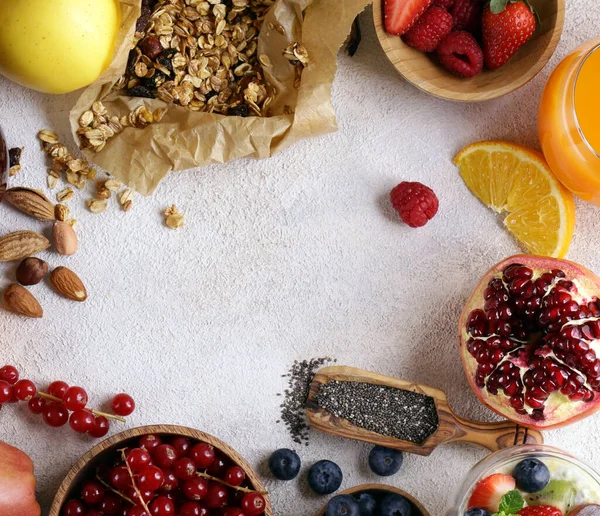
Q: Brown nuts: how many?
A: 6